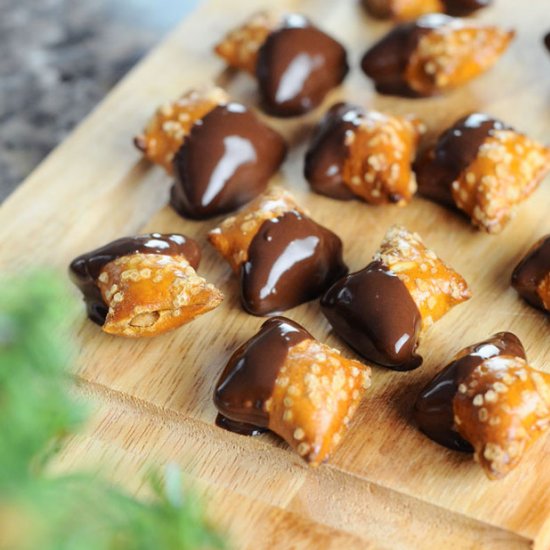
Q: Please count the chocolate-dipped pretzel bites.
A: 12